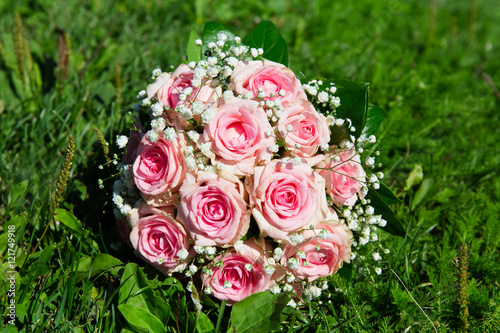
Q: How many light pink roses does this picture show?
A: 11